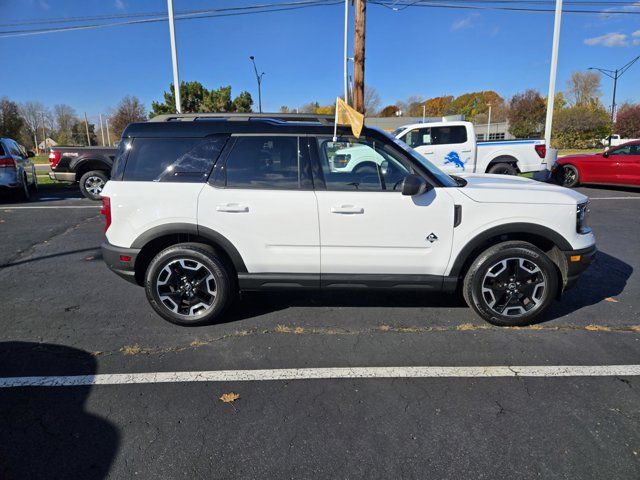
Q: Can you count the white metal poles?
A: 3